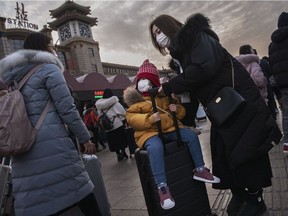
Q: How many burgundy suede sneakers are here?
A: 2